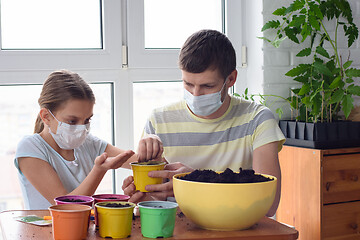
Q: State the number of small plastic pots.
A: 6